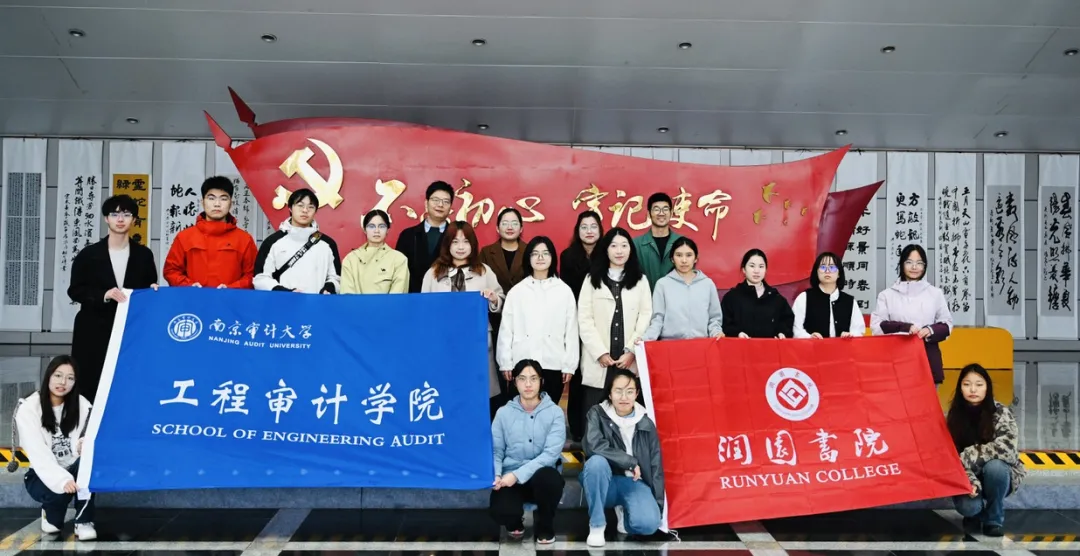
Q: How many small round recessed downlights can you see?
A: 11